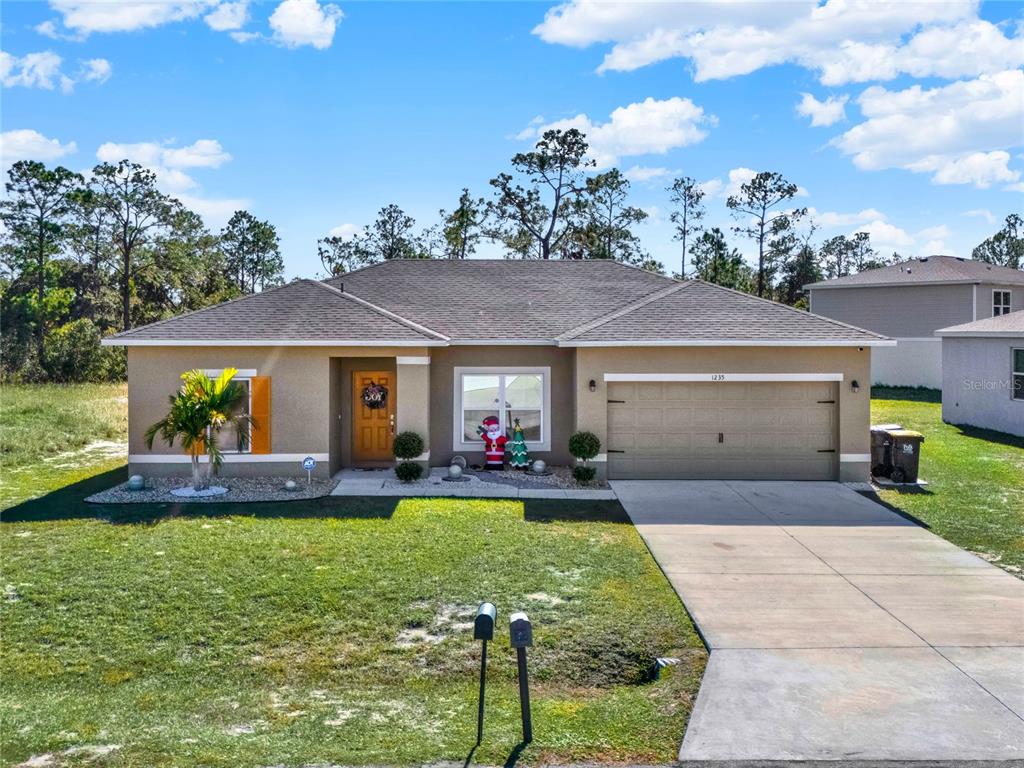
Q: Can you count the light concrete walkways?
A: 1